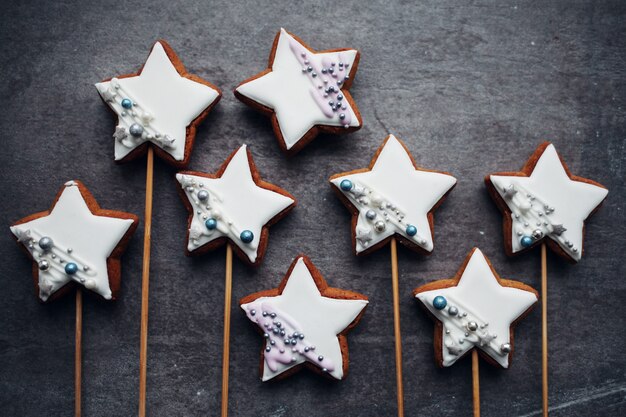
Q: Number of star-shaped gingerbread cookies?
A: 8